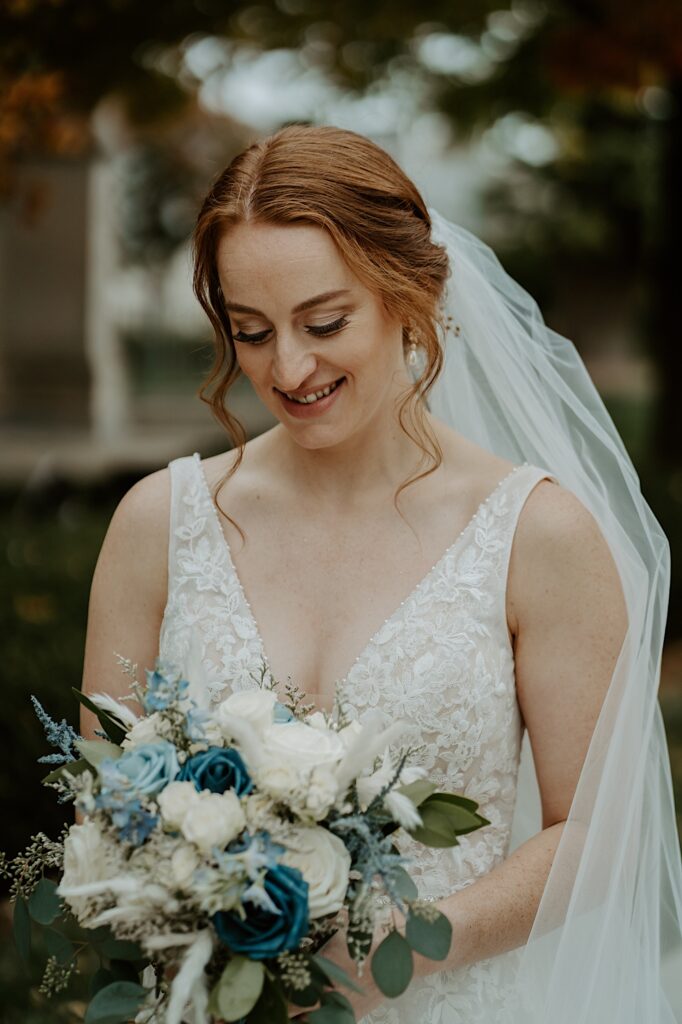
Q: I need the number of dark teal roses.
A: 2